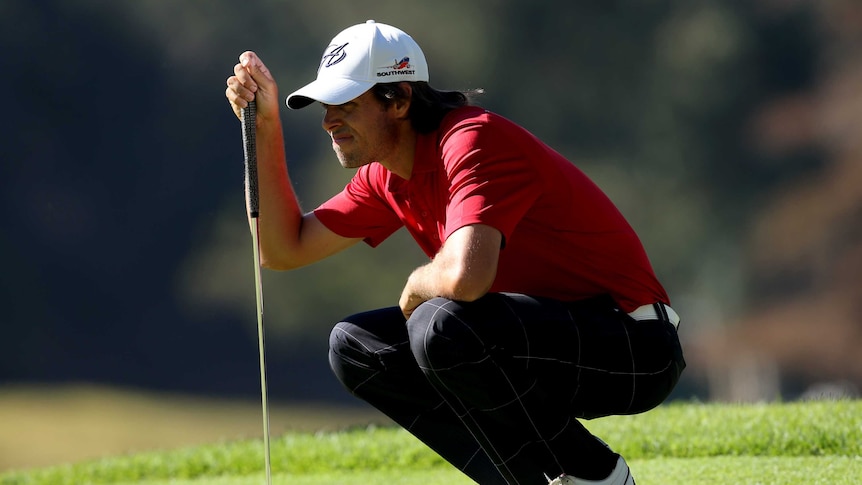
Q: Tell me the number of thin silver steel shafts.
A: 1